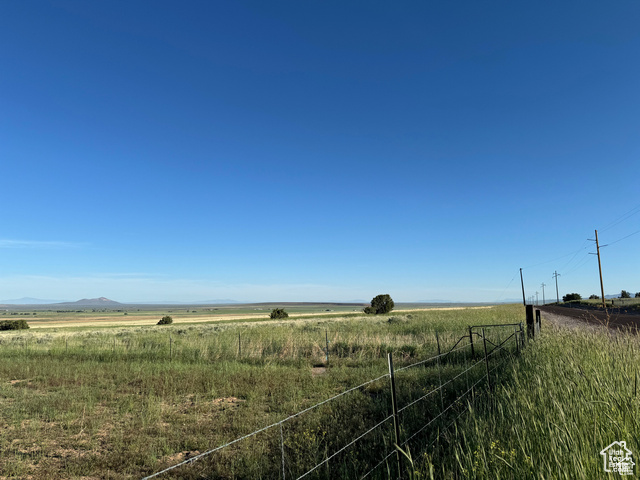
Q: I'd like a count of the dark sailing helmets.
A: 0